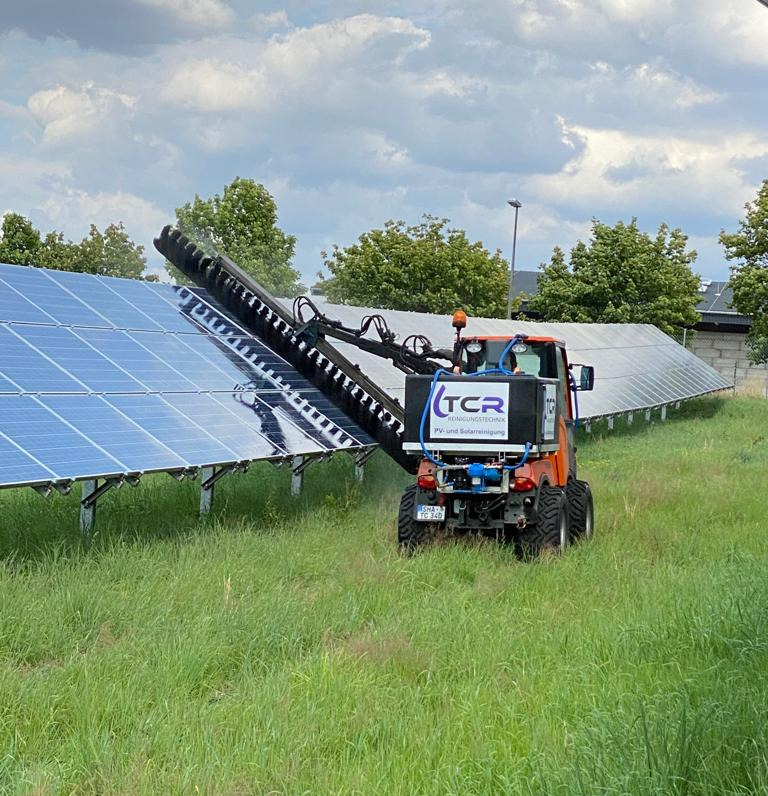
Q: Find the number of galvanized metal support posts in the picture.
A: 10